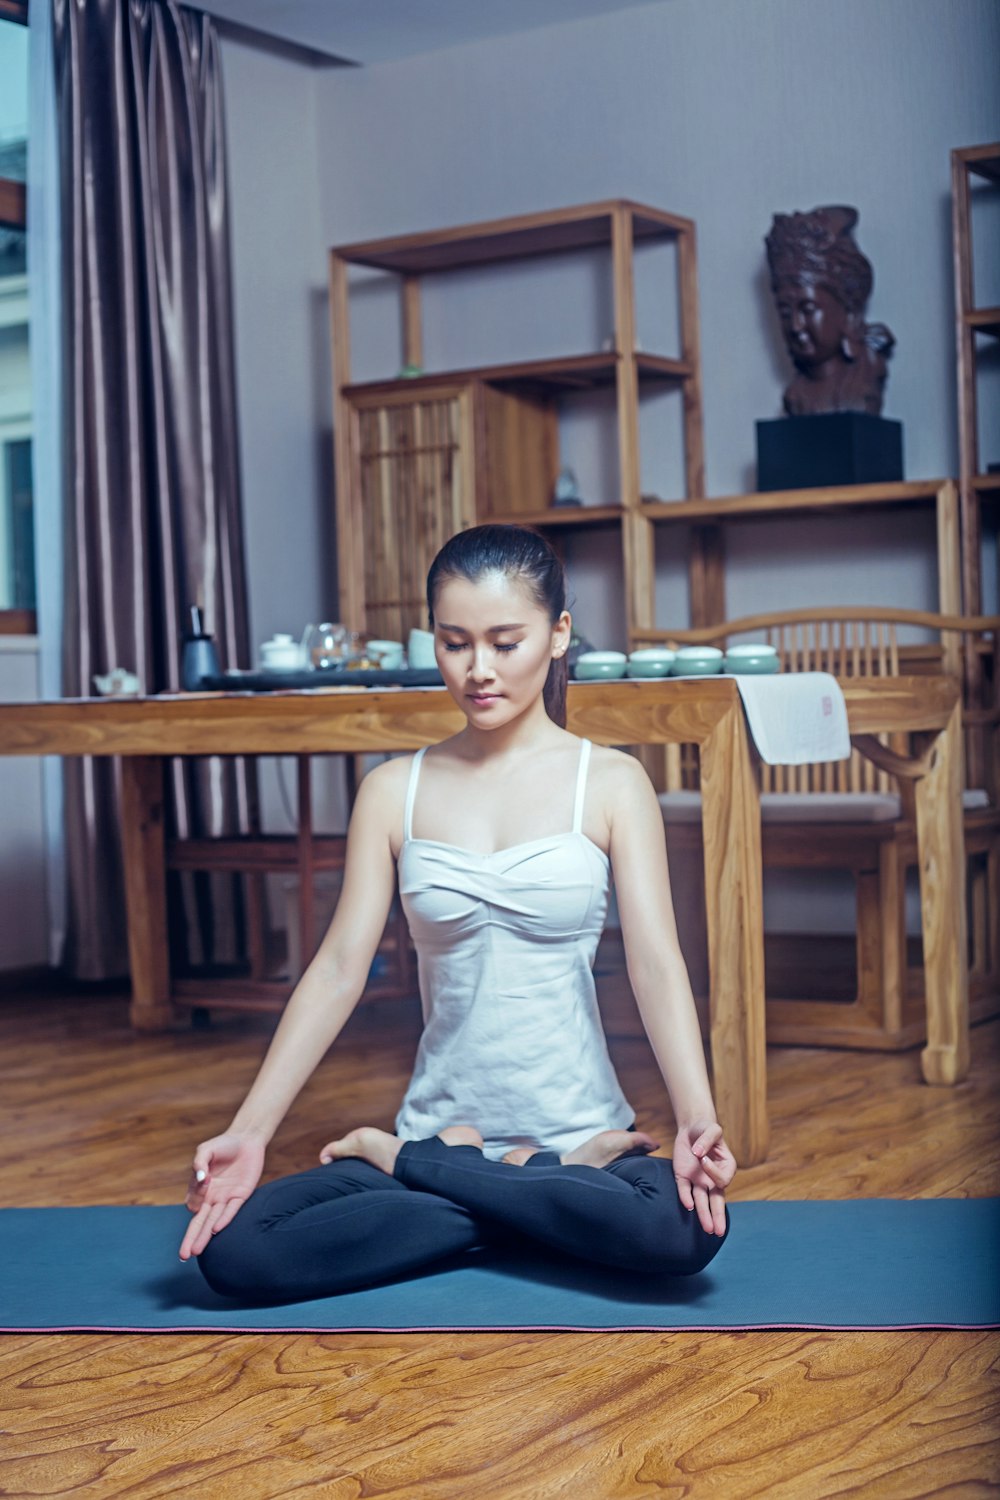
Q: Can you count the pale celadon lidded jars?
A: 4